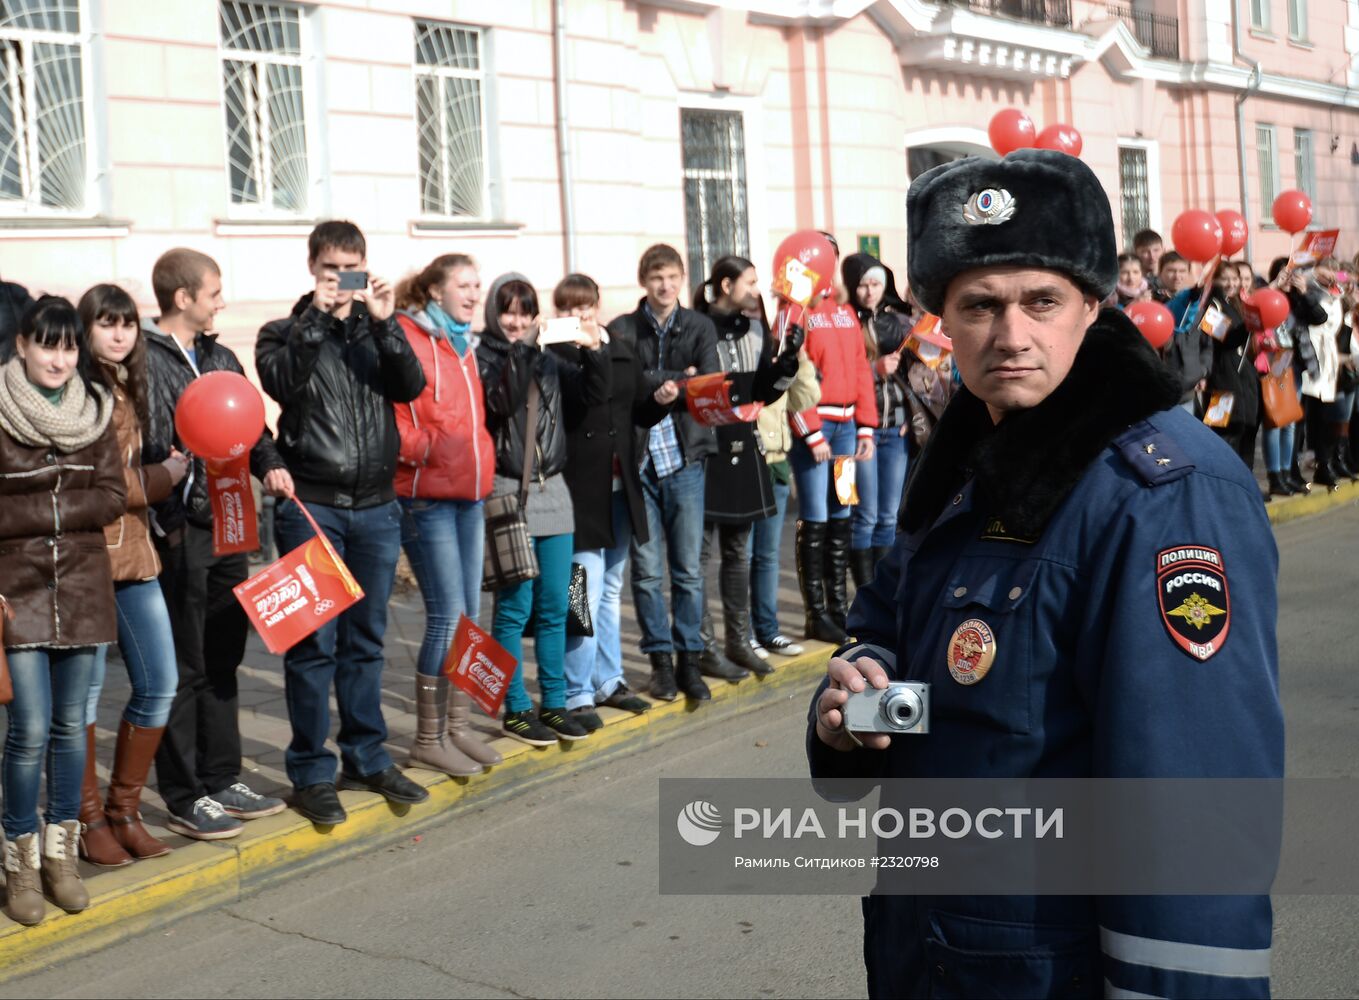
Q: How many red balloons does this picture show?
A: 9